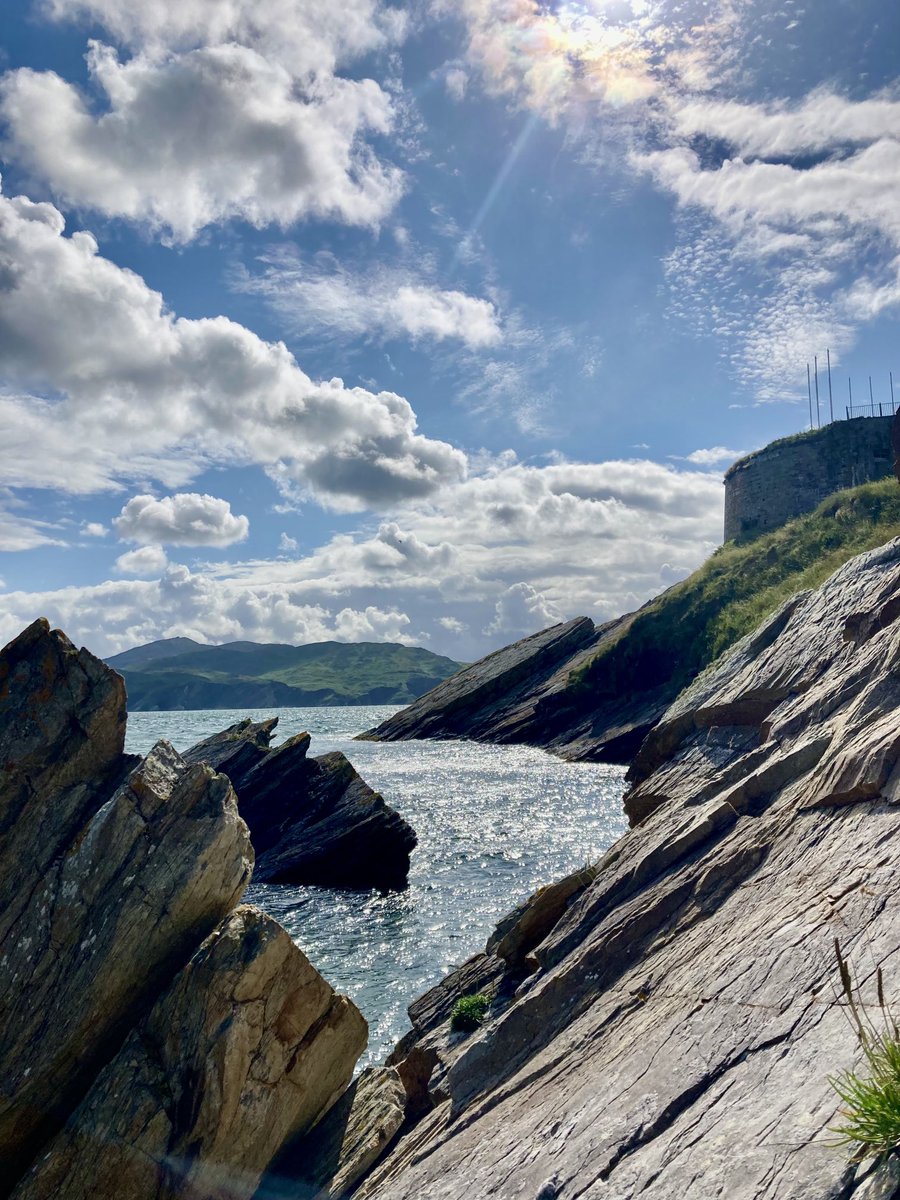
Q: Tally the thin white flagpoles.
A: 6